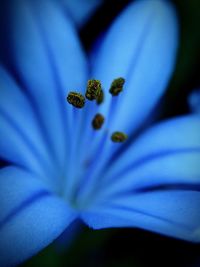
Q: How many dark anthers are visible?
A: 6